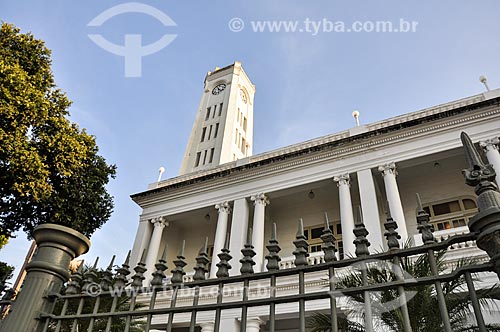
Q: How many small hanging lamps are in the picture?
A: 3